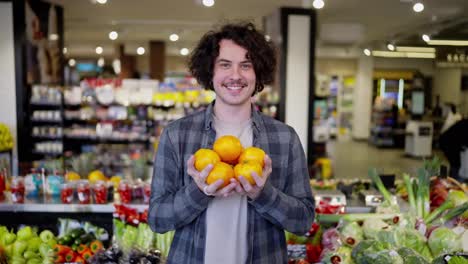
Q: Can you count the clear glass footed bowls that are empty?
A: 0